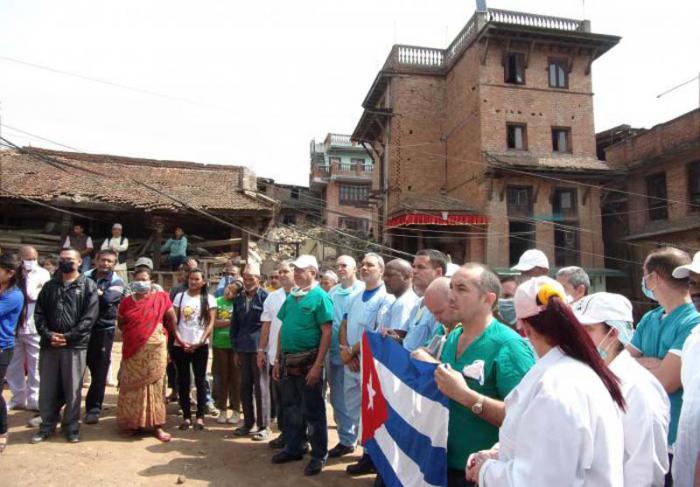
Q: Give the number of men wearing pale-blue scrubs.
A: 4